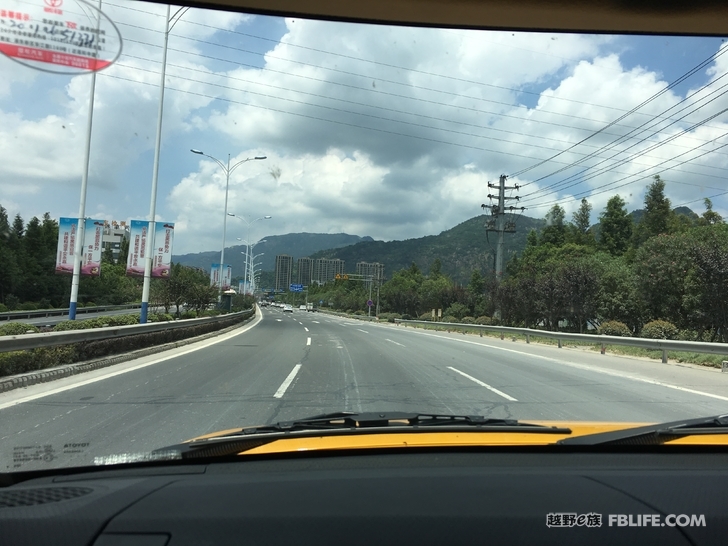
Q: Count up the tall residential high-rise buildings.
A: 4